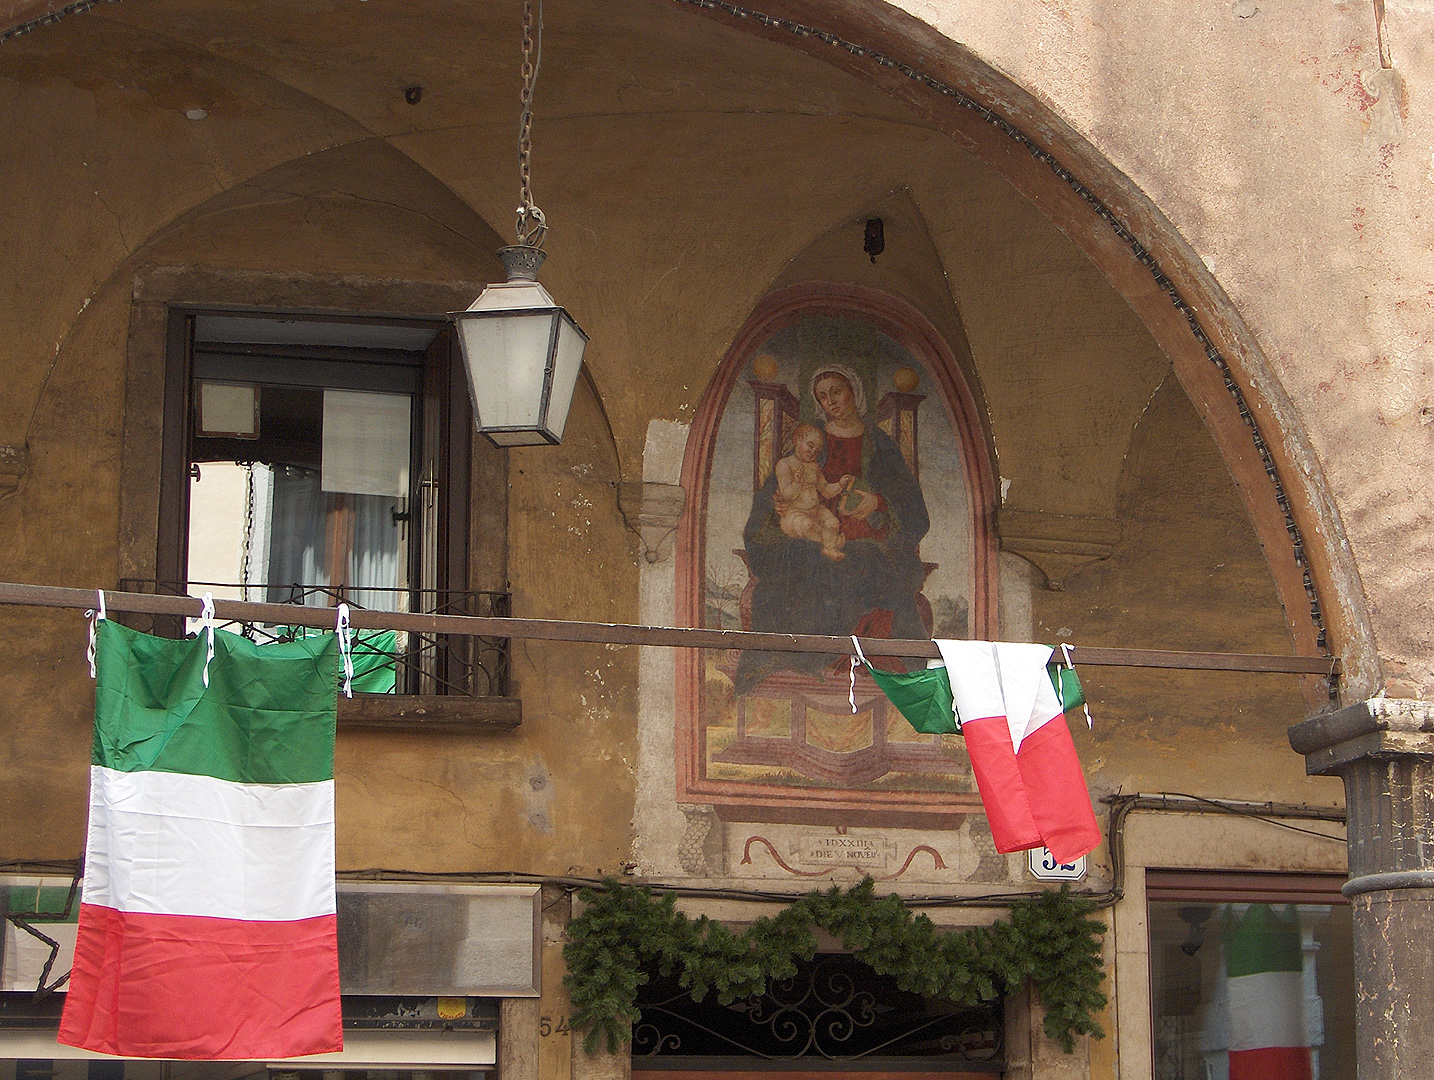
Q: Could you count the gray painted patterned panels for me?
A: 2